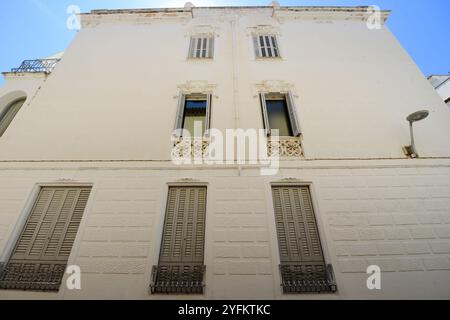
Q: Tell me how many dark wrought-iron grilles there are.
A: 3